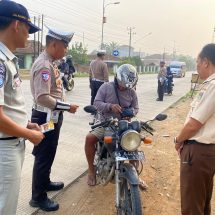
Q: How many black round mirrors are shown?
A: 2